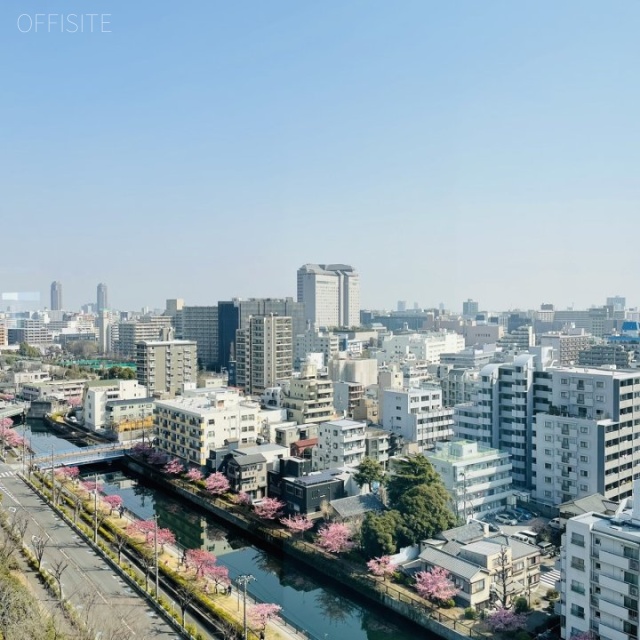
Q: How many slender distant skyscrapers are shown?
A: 2